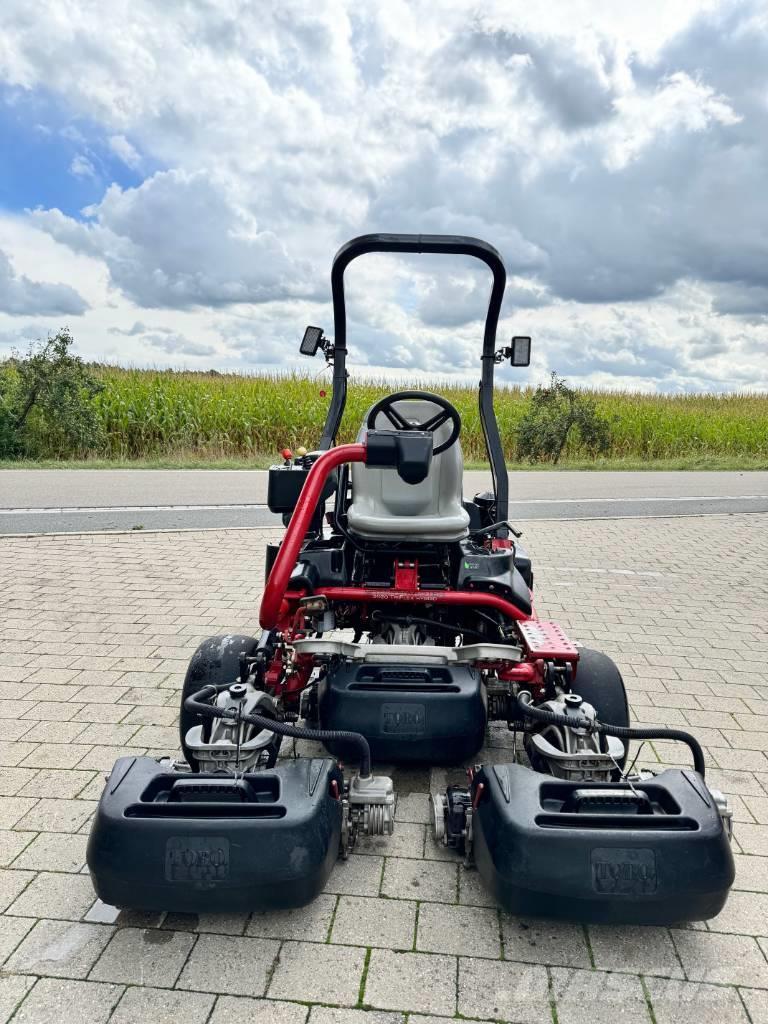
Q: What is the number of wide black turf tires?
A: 2